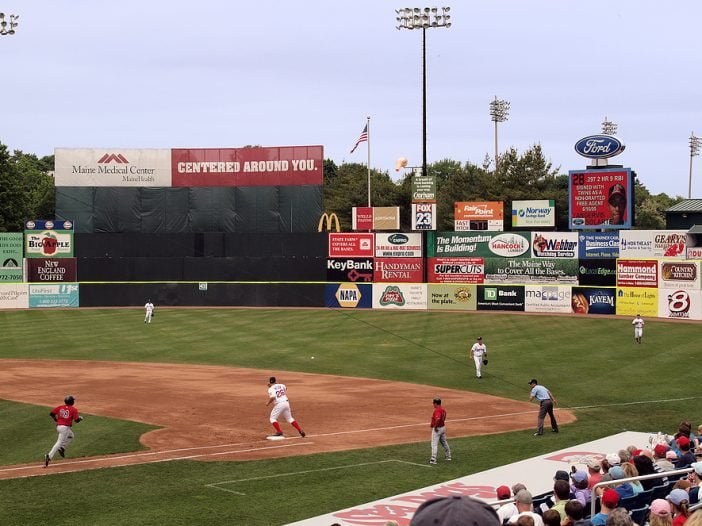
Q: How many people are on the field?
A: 7